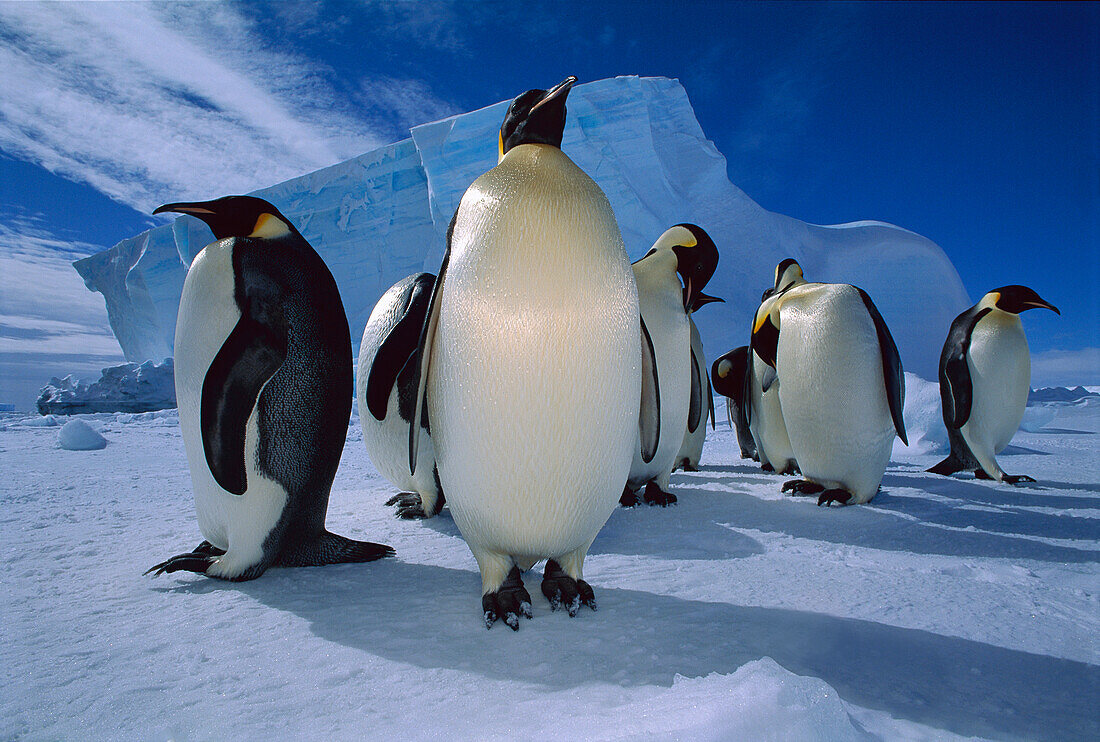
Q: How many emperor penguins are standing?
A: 9